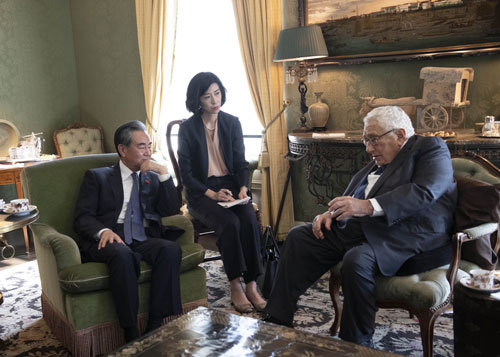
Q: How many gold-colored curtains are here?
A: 2